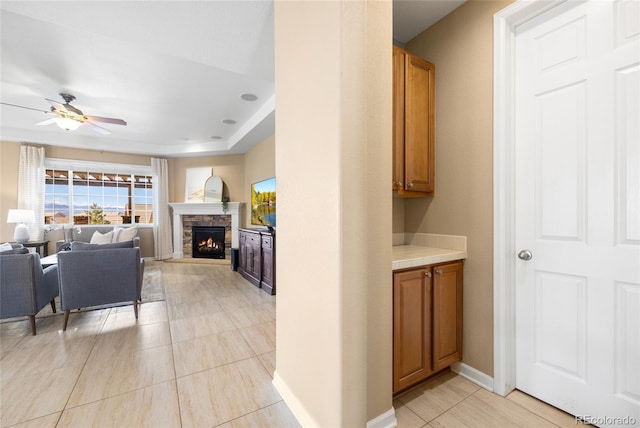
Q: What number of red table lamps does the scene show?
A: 0